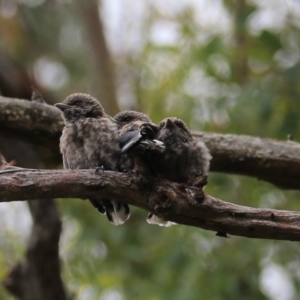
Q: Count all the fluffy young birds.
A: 3